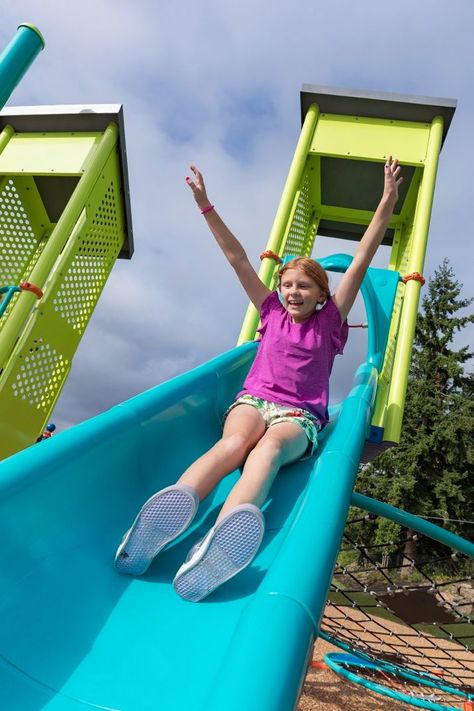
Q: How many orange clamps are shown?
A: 3